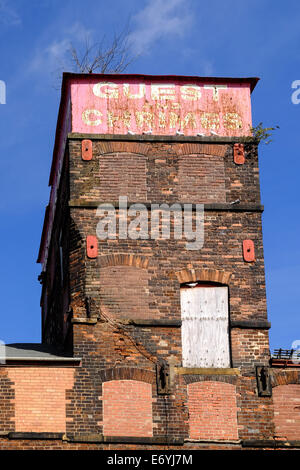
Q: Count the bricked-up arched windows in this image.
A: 6